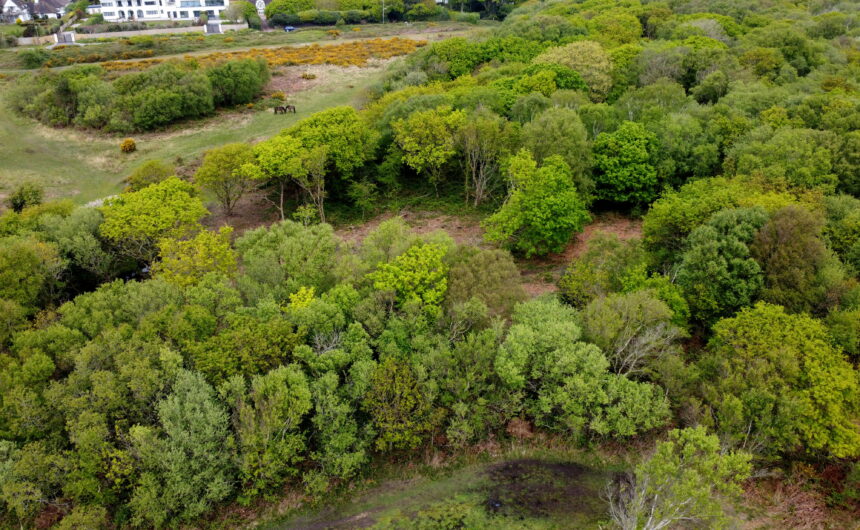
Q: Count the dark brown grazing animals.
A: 2